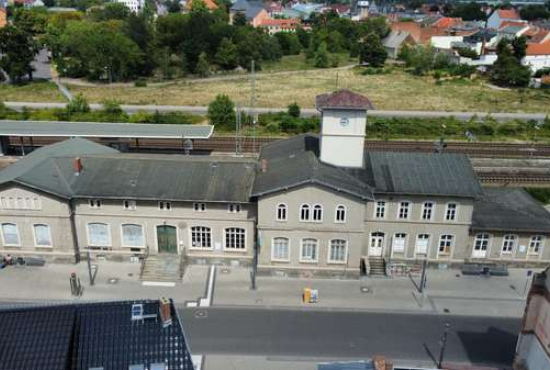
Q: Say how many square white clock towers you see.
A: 1